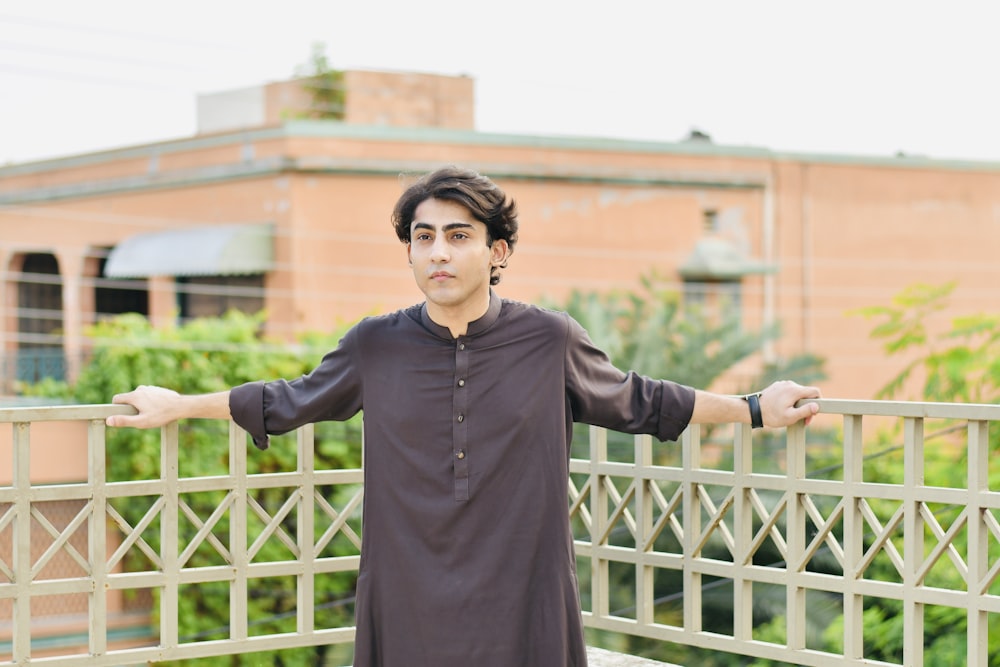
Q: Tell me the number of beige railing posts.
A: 13